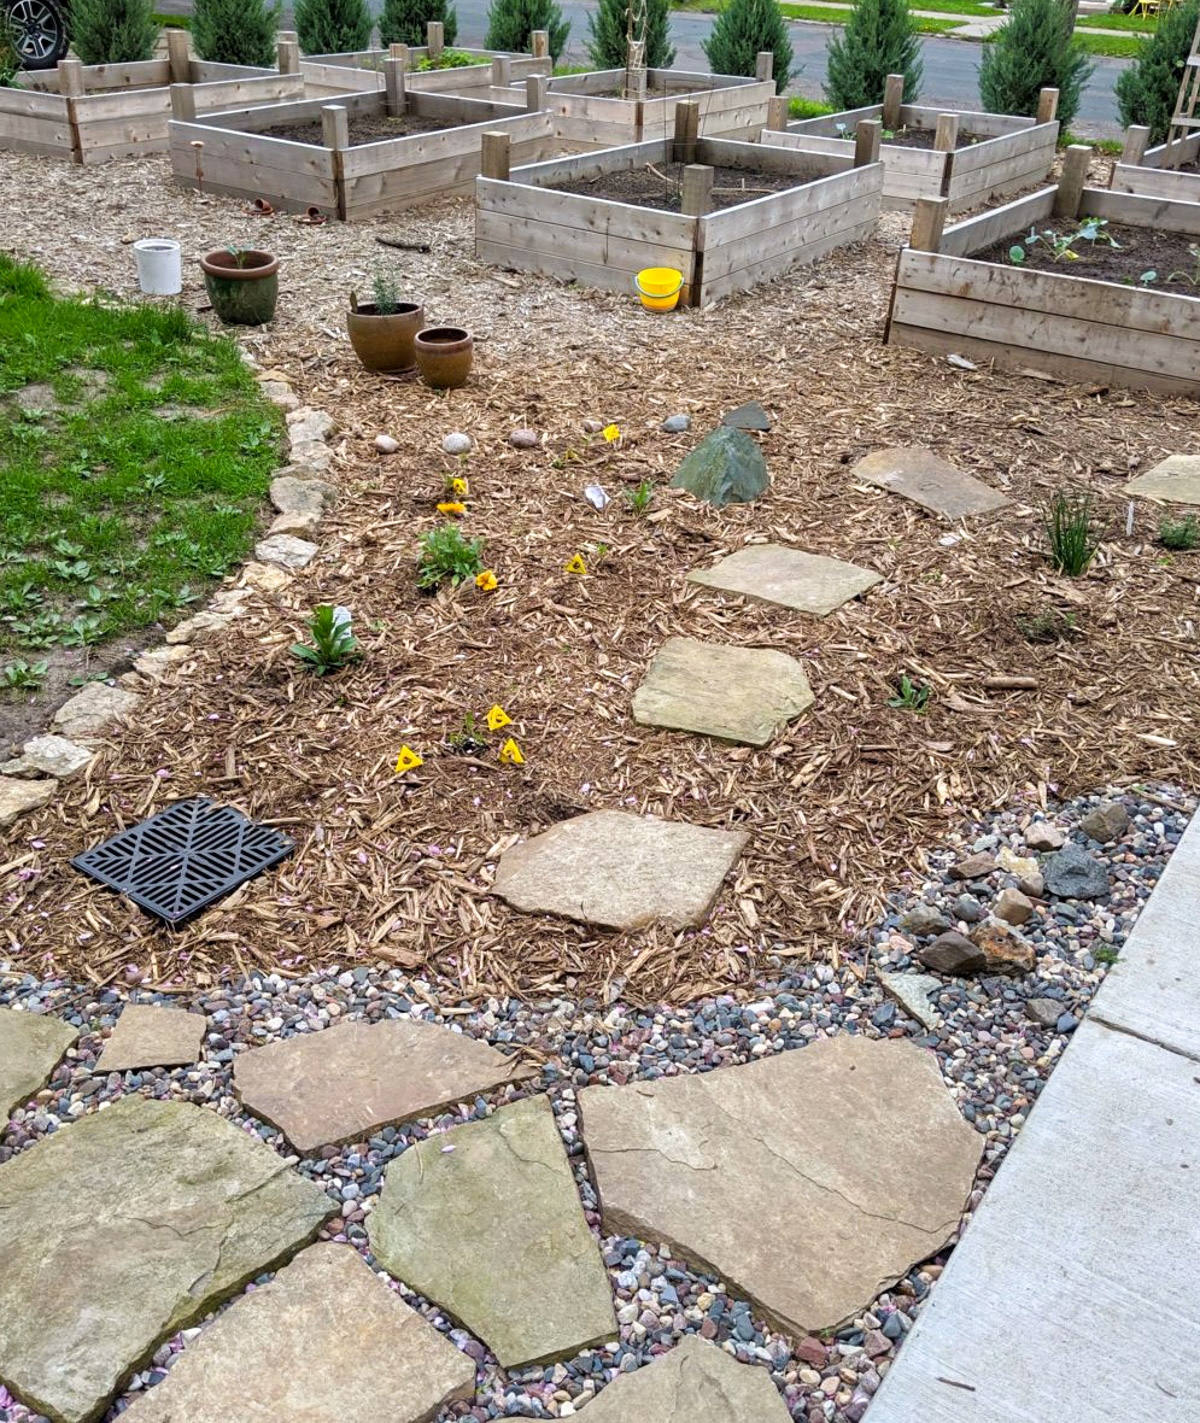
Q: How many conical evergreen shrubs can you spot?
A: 10